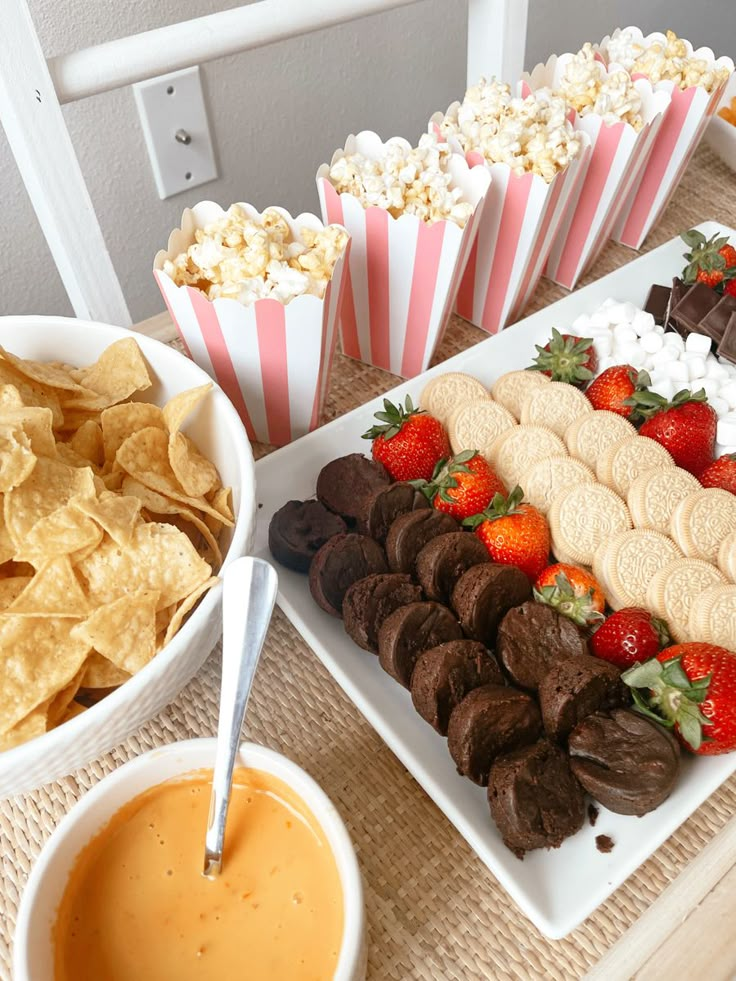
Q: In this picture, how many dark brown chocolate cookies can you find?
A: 15